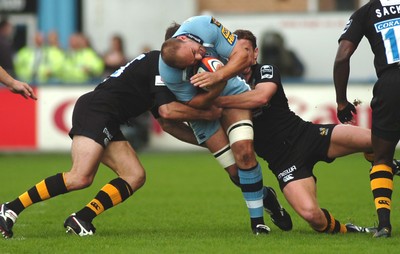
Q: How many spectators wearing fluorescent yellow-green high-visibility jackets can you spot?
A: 4